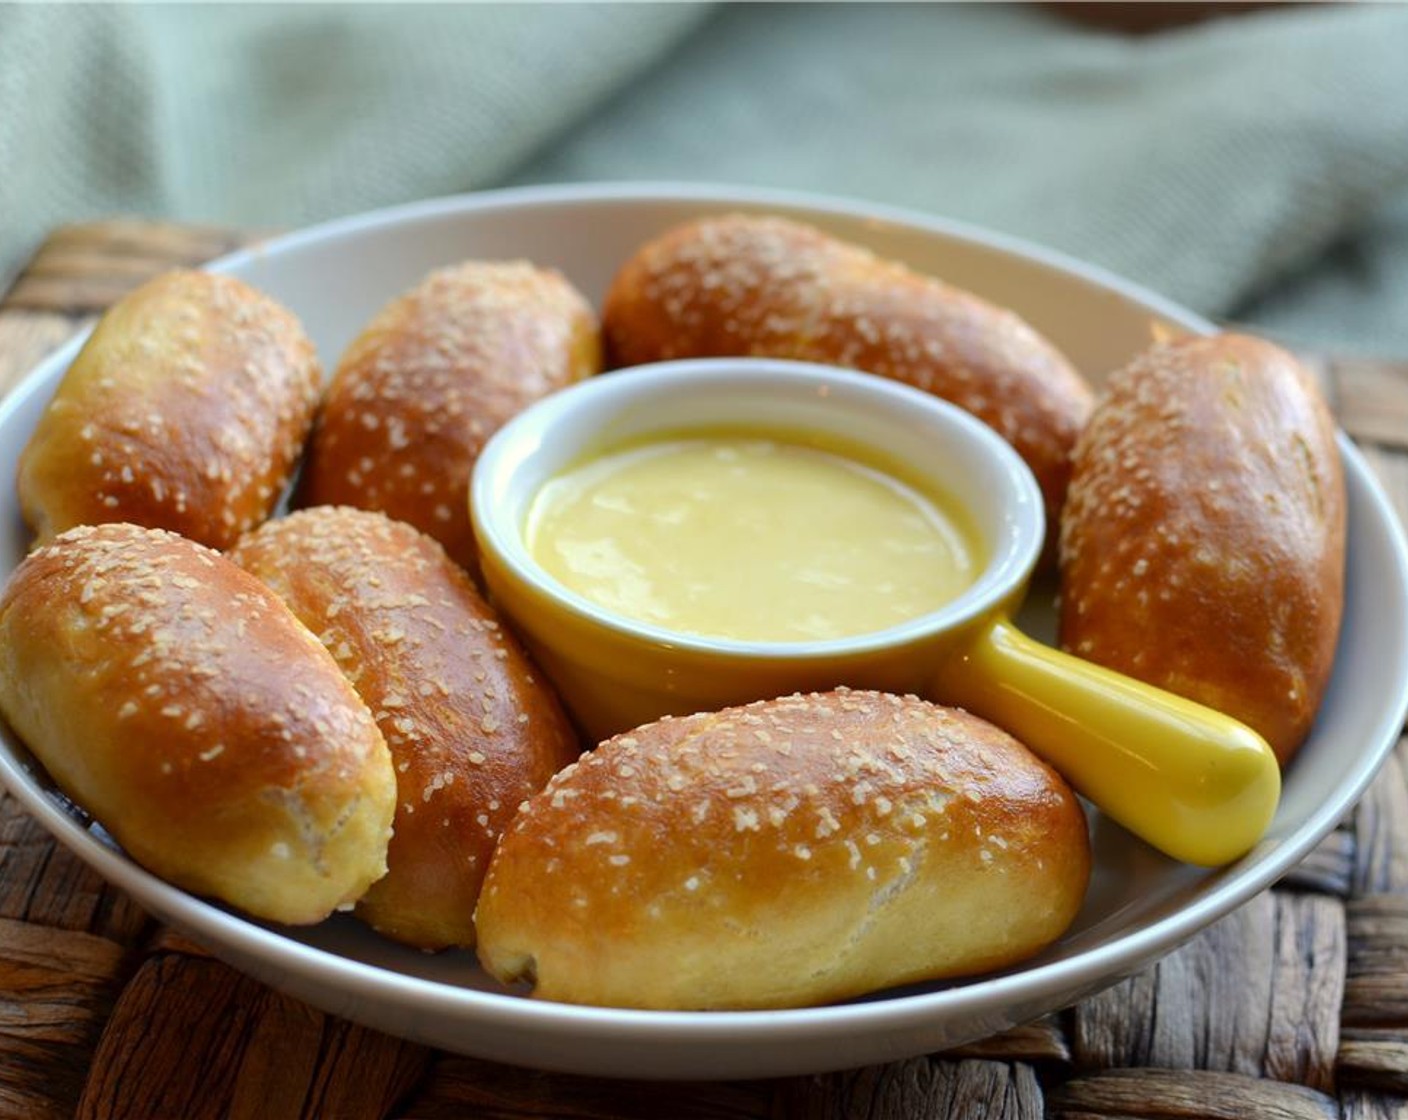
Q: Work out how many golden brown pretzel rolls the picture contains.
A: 7